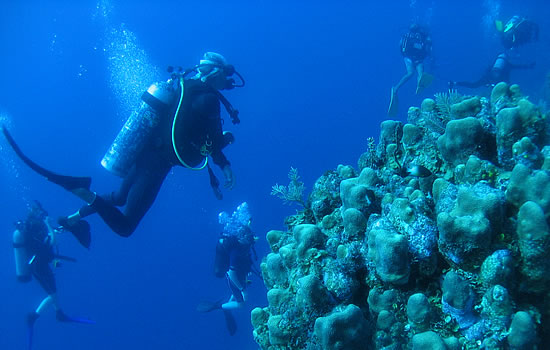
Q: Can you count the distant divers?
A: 5